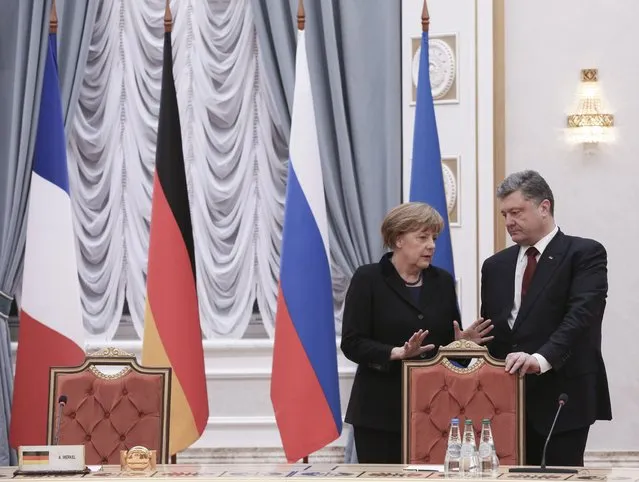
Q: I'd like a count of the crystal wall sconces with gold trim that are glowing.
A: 1